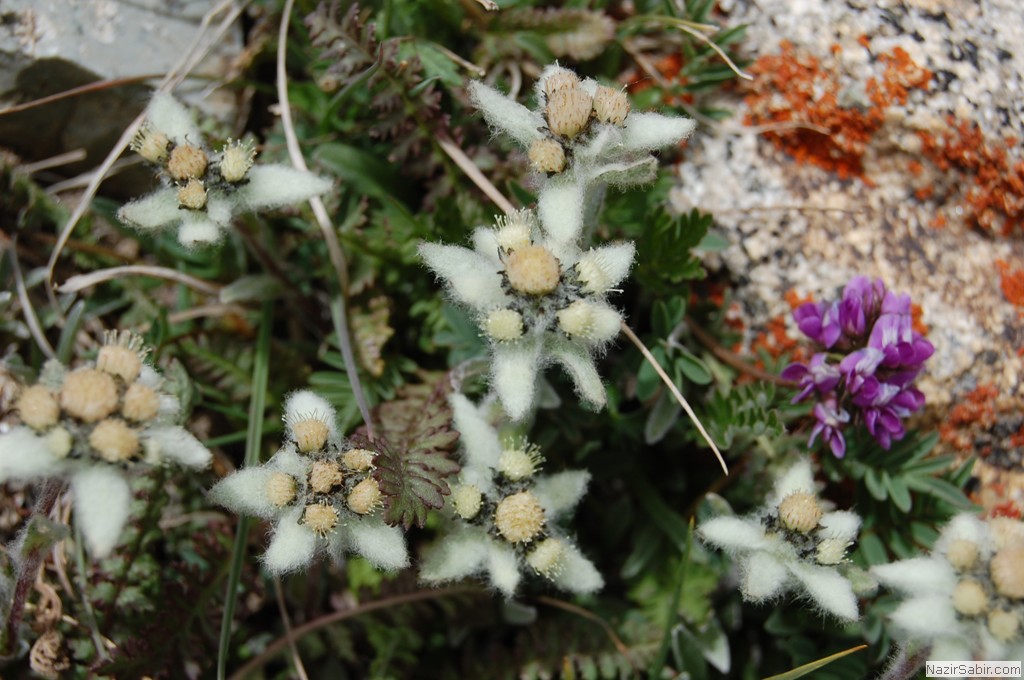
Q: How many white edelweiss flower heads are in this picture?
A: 8